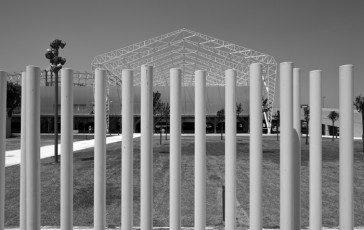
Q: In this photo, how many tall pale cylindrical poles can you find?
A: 15